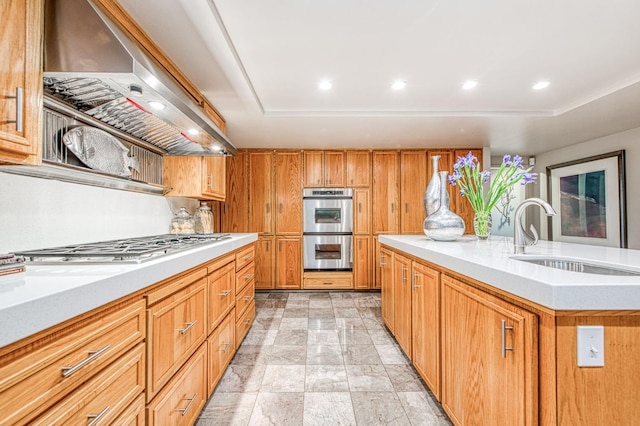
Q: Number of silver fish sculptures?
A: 1